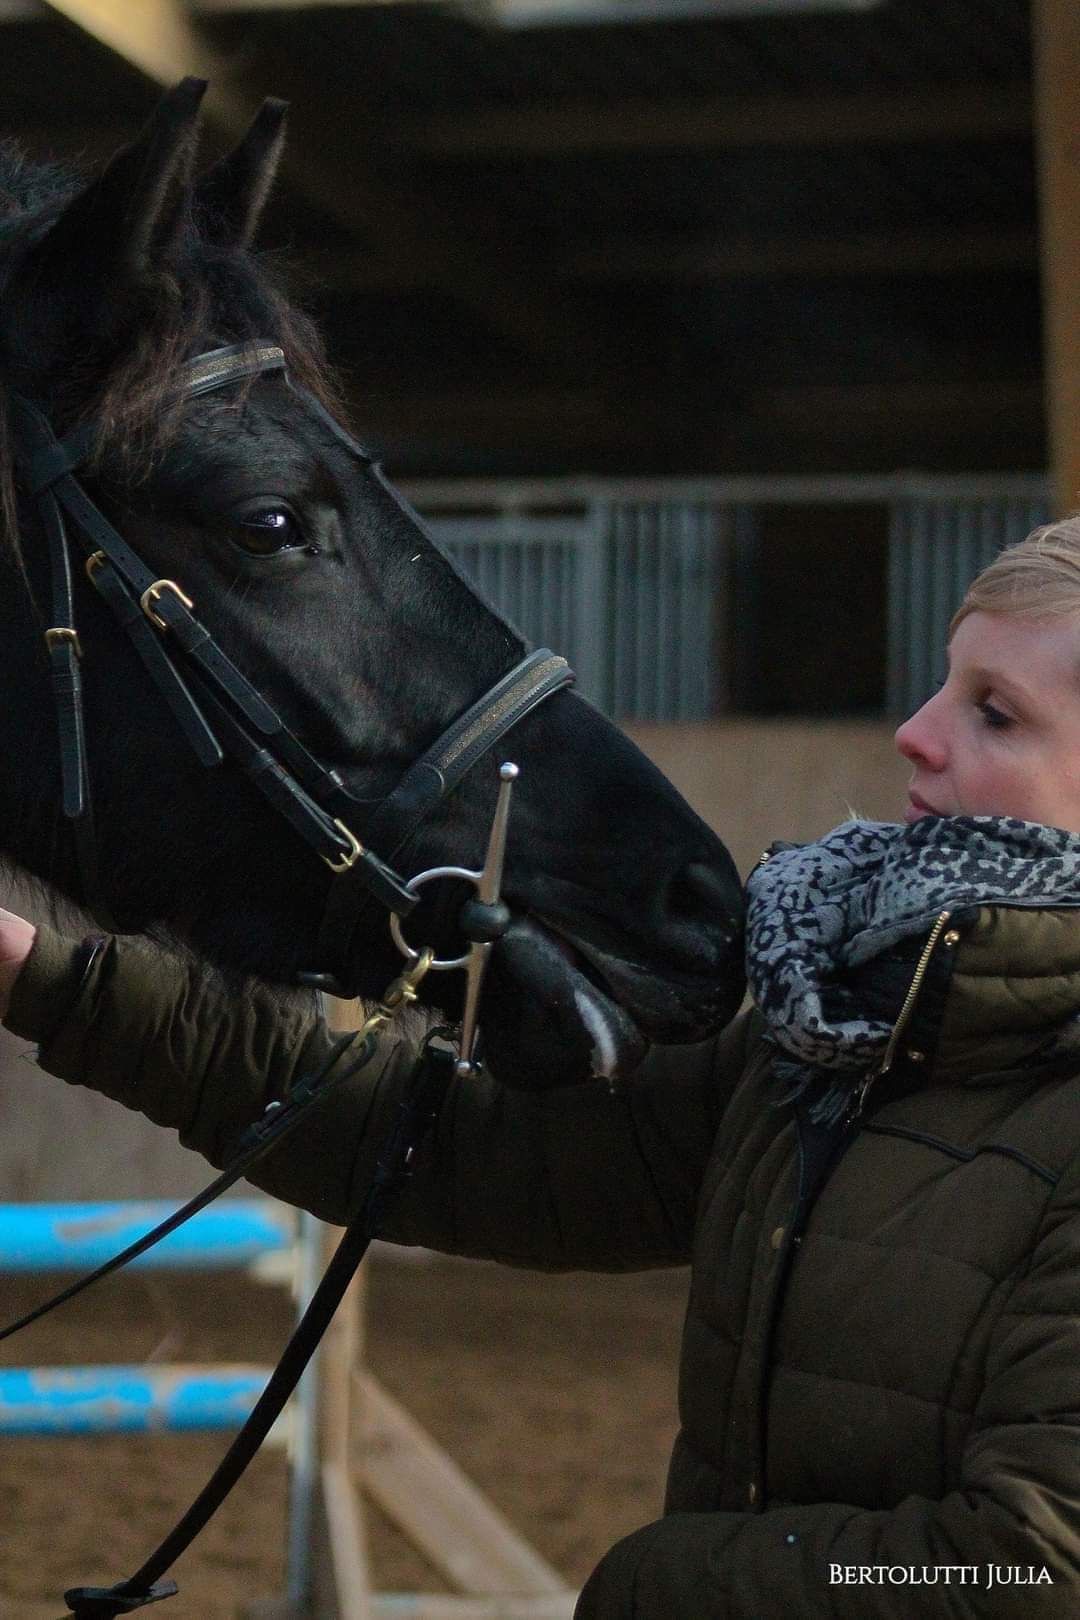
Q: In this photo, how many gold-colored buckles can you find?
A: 4